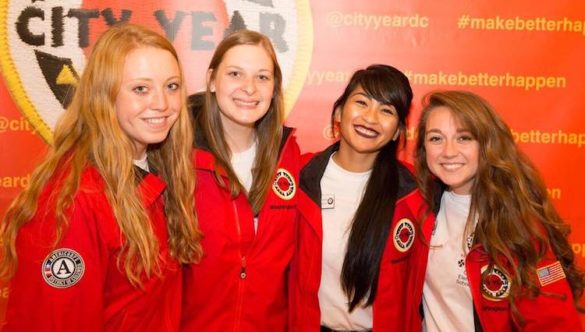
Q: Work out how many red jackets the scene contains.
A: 4